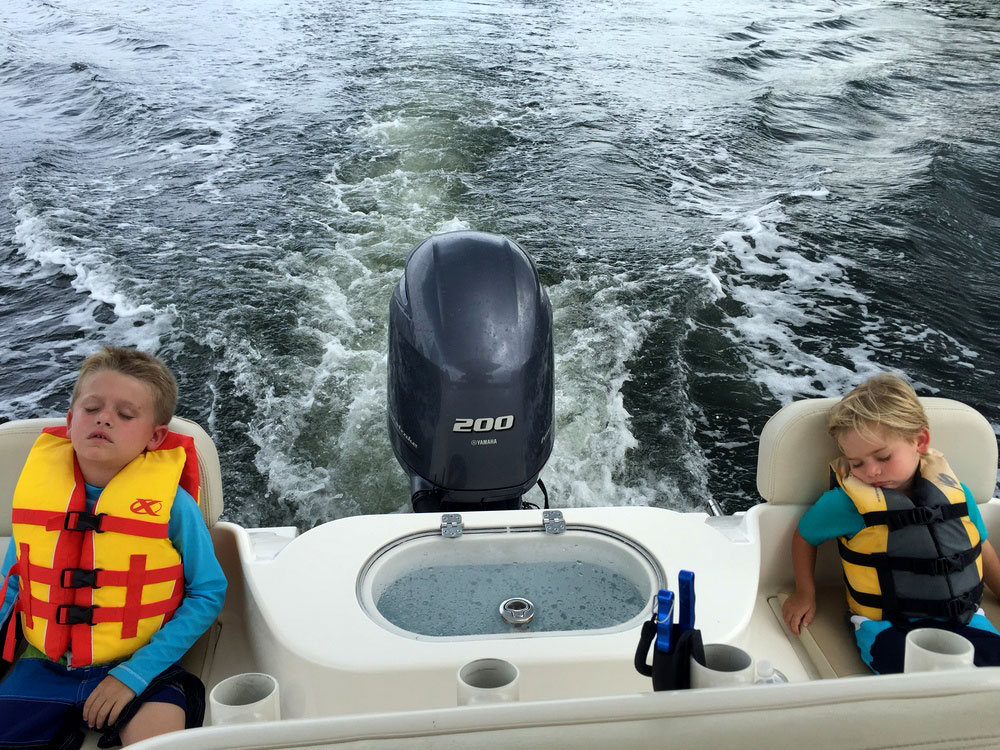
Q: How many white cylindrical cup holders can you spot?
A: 4